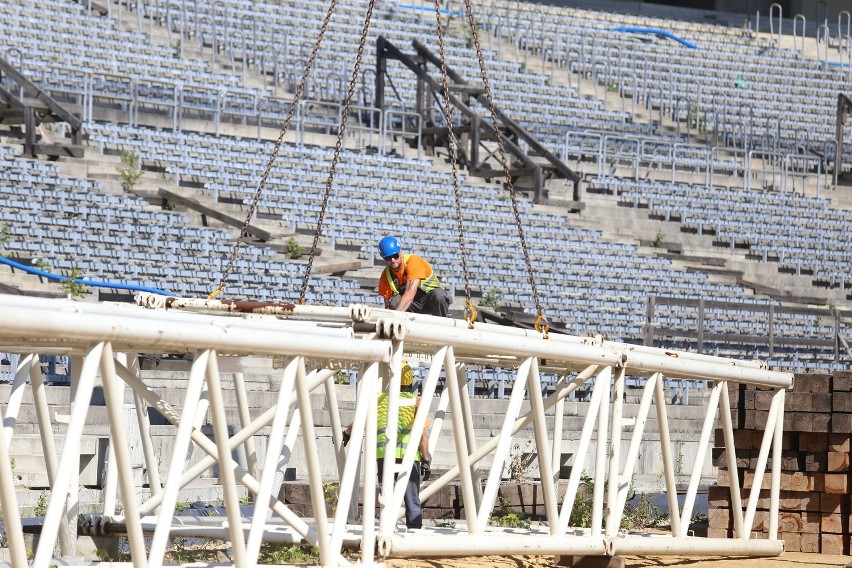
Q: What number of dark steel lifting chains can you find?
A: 4